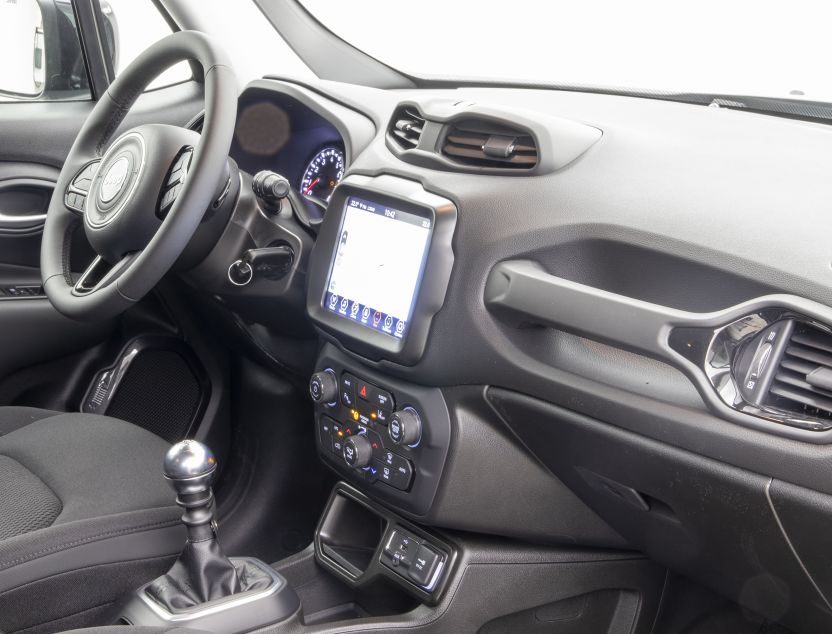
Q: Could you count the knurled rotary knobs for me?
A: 3